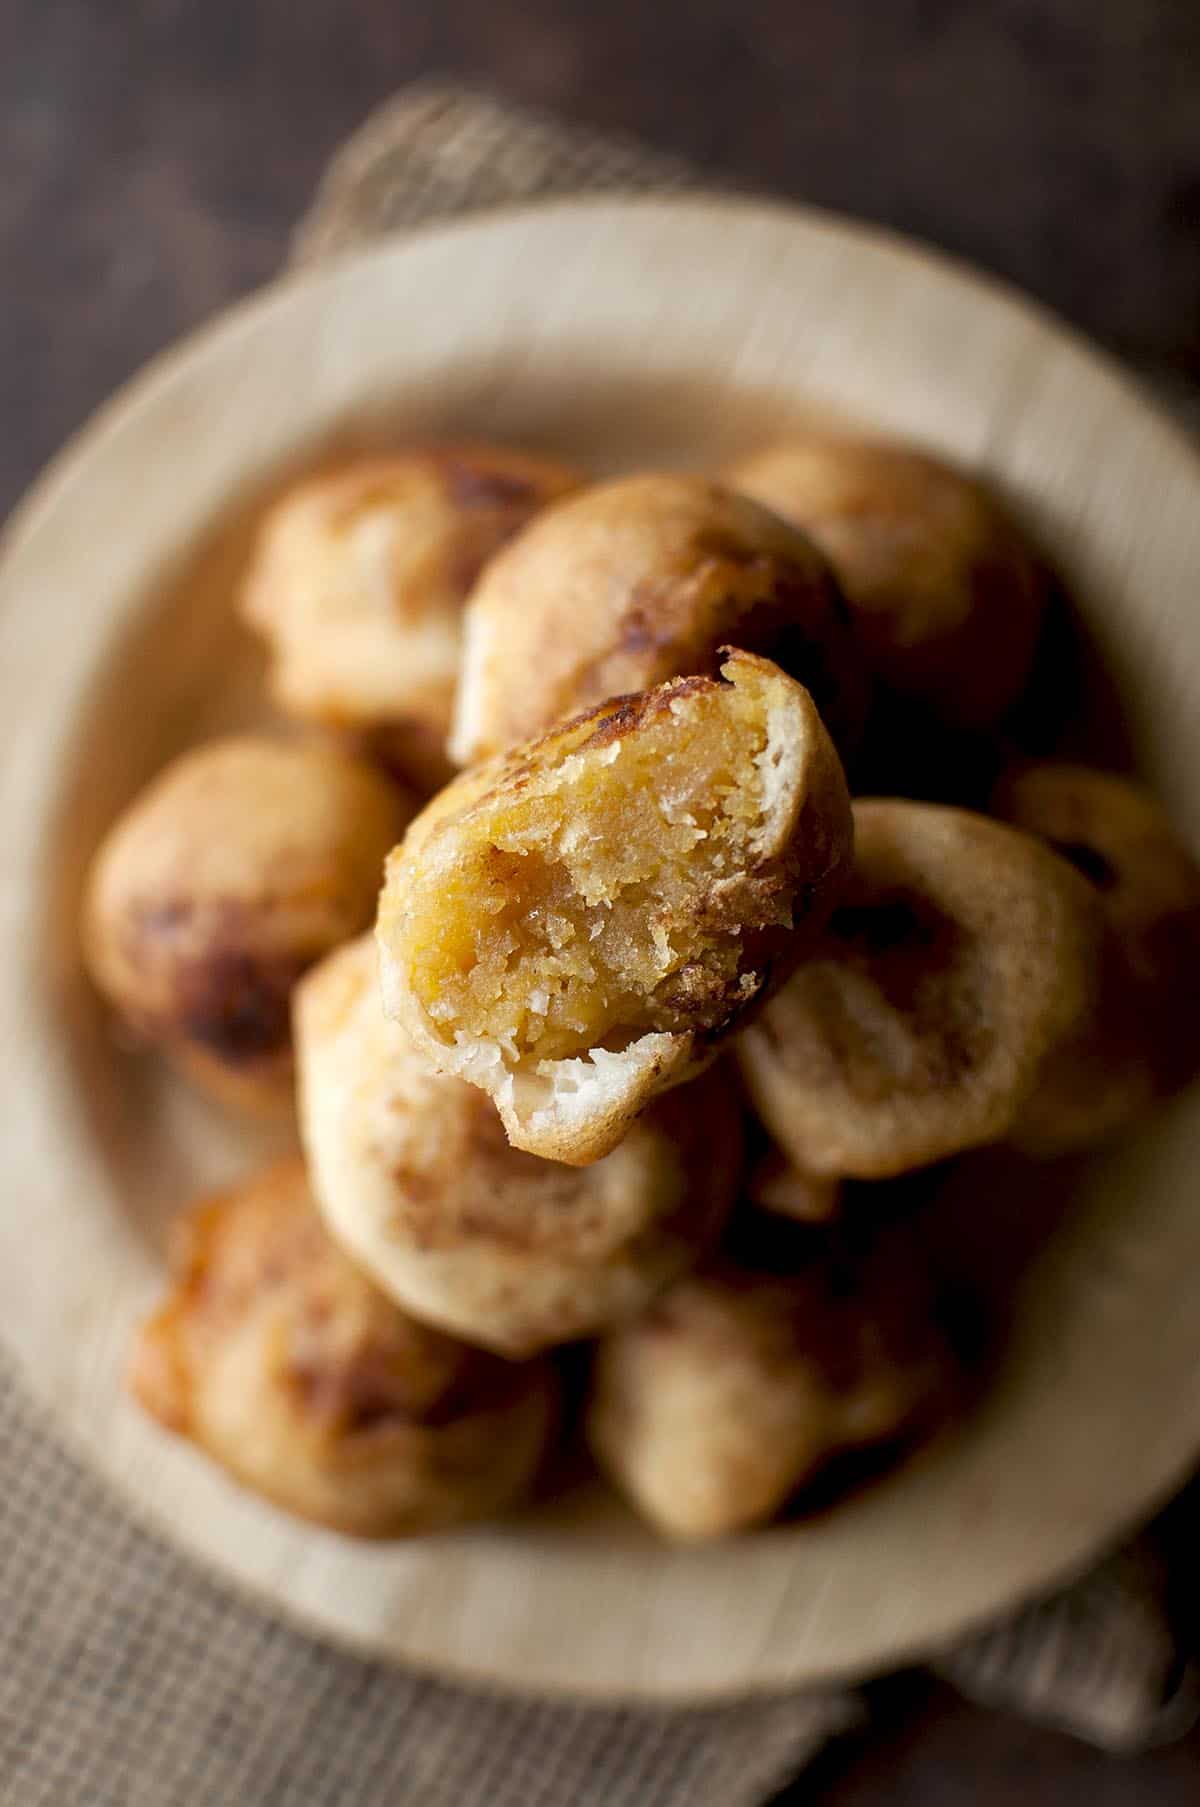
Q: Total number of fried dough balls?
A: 10